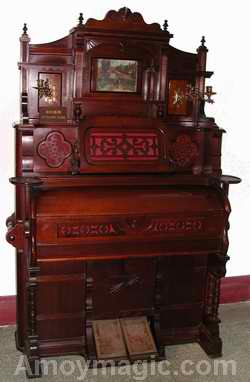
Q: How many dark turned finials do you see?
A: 4